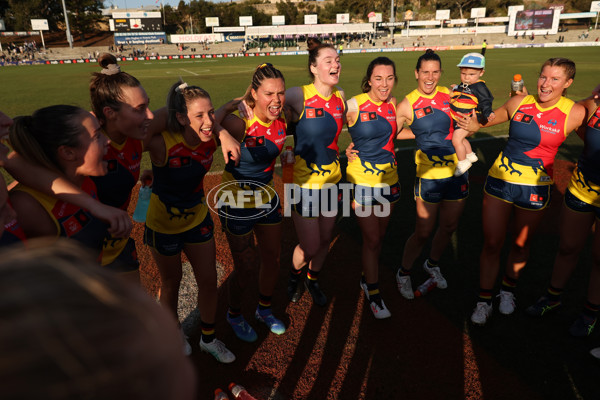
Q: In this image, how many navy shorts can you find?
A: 8